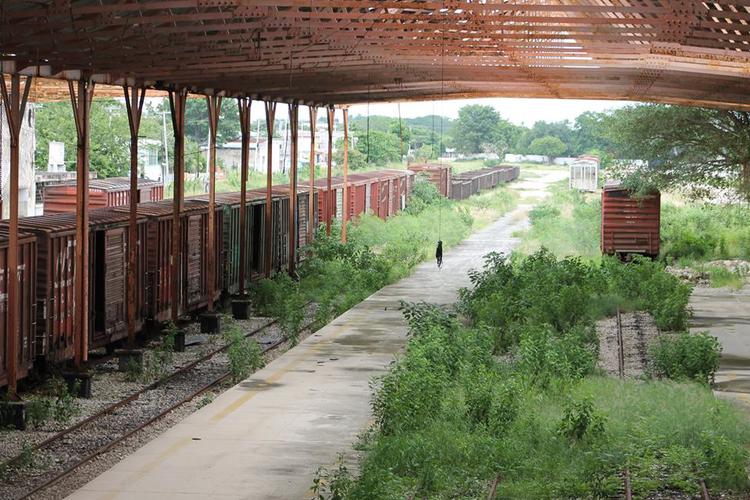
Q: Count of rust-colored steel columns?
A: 11